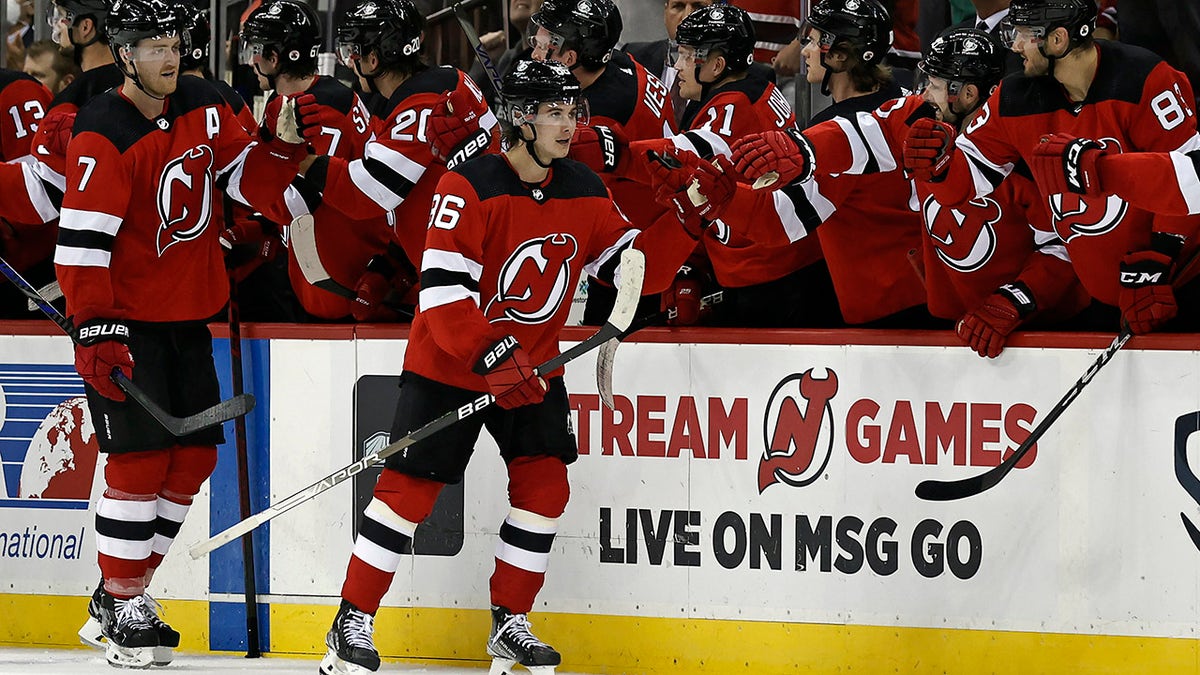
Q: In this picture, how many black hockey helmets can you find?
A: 11